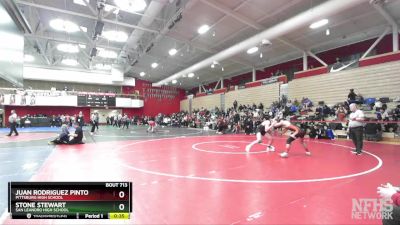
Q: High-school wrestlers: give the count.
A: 2